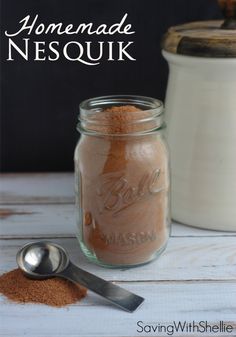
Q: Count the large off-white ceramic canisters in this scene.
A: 1